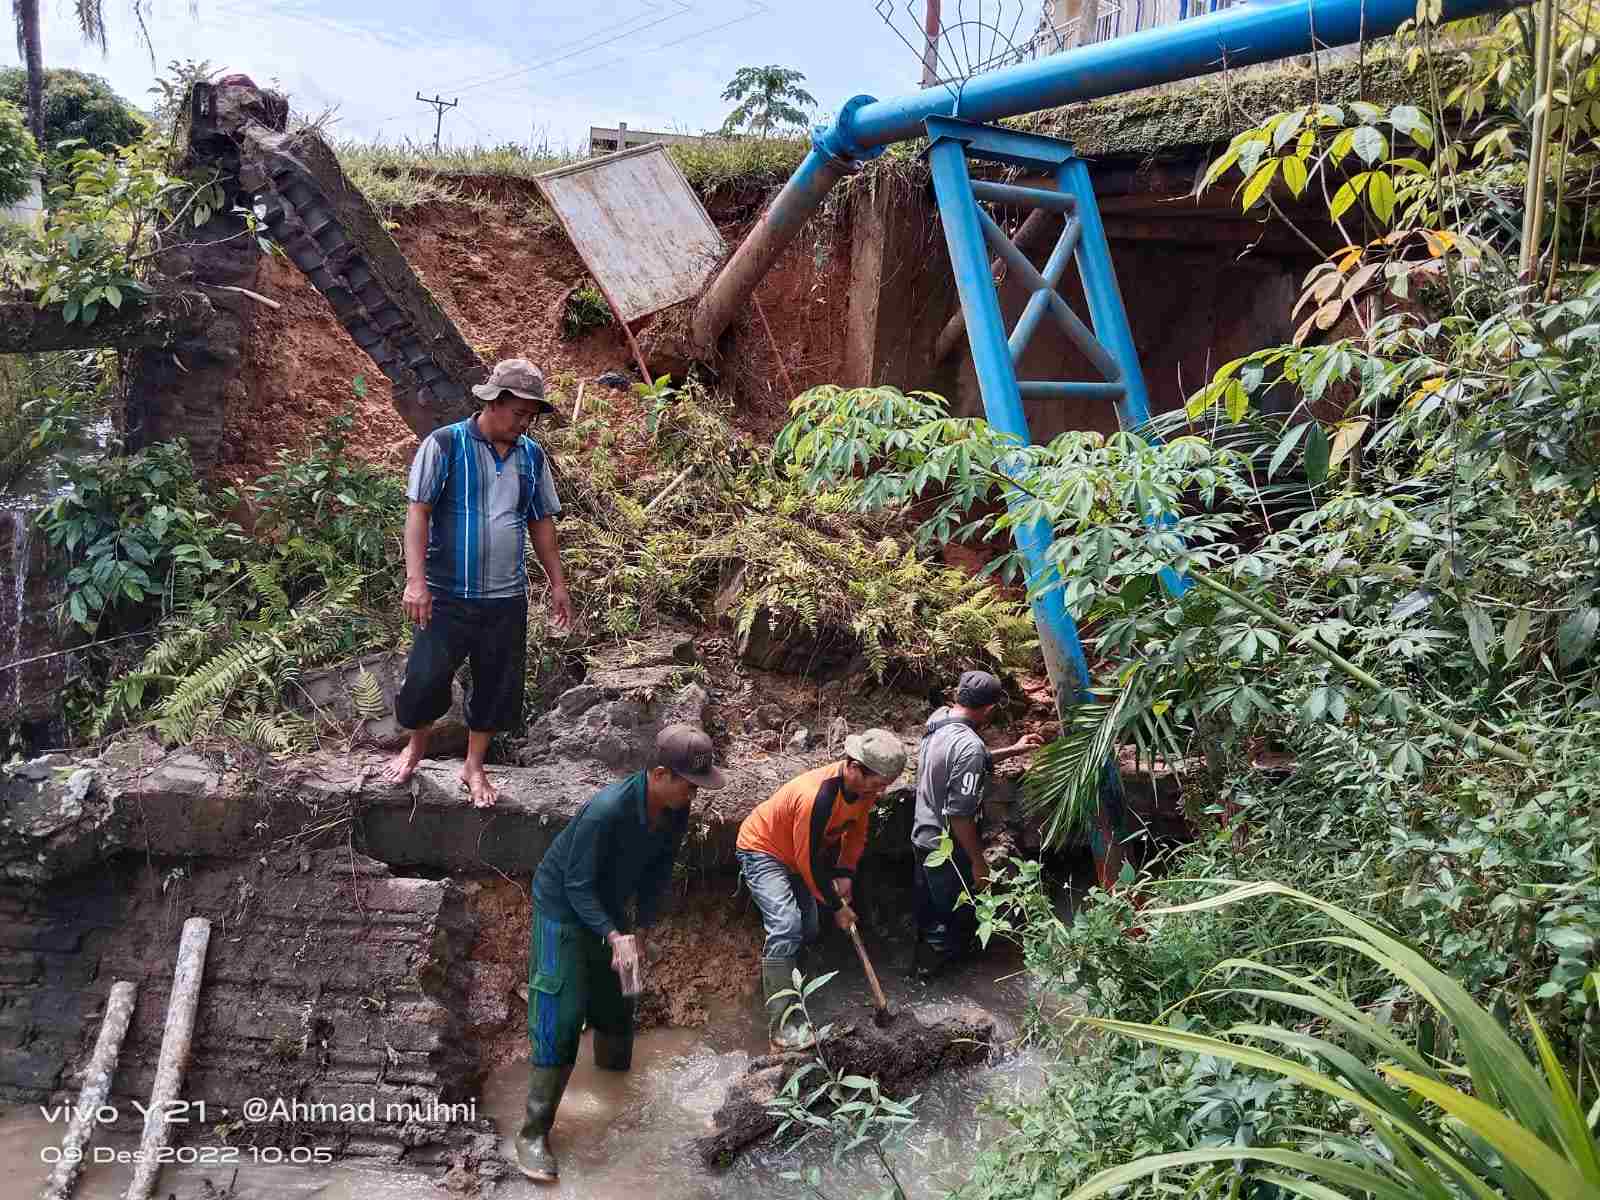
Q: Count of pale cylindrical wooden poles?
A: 2